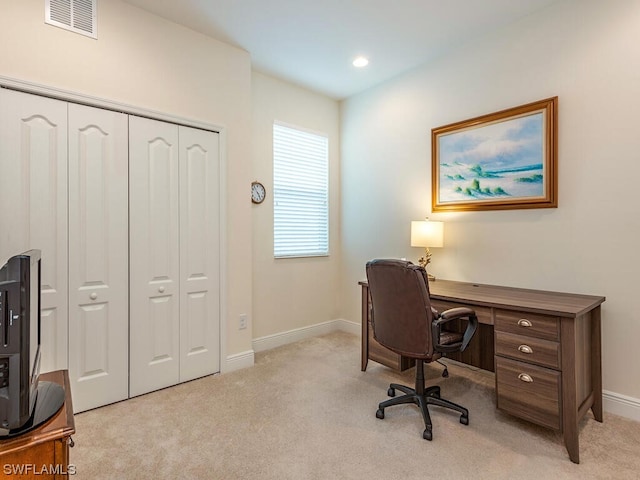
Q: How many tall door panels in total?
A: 4